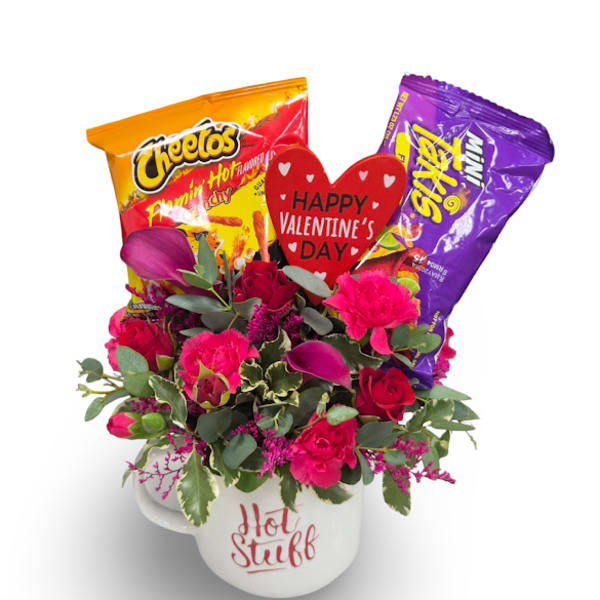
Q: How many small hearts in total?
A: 9